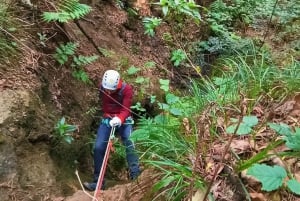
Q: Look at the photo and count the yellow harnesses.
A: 0